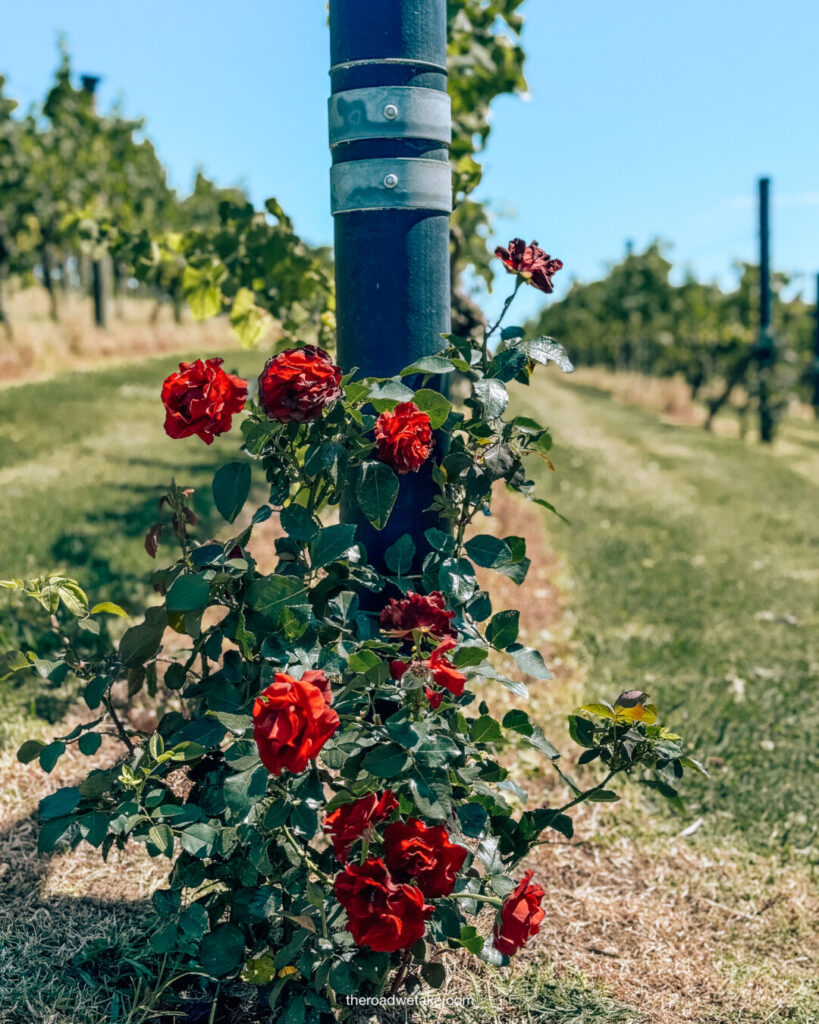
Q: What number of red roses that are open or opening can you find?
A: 11